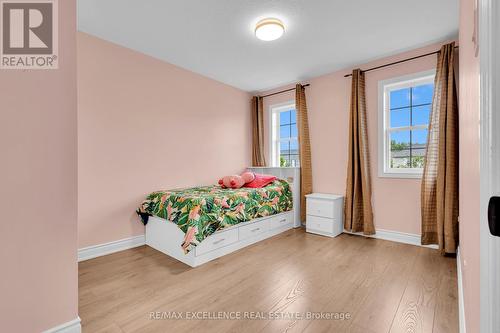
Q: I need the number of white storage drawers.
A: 5